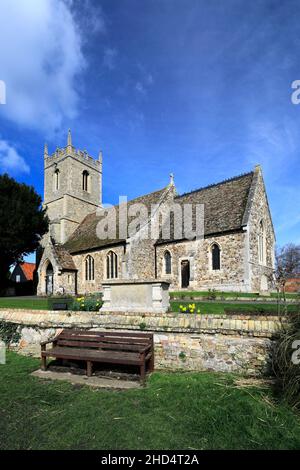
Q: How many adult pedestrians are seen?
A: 0